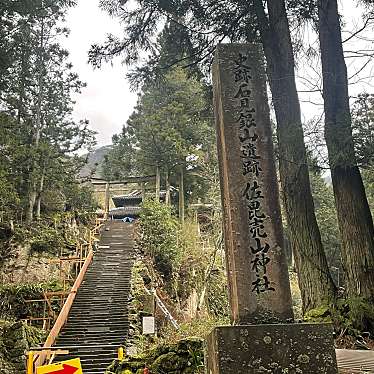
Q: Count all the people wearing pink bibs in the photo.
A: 0